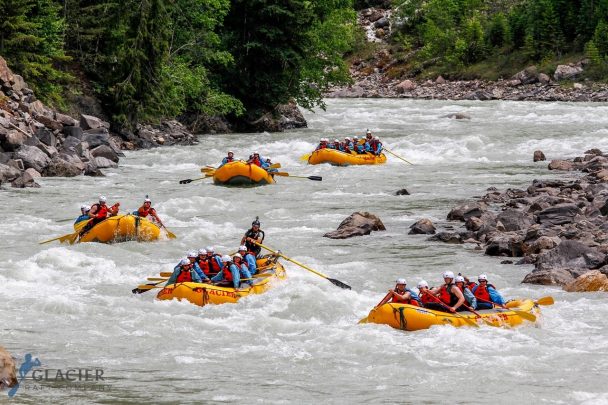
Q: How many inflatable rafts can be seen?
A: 5